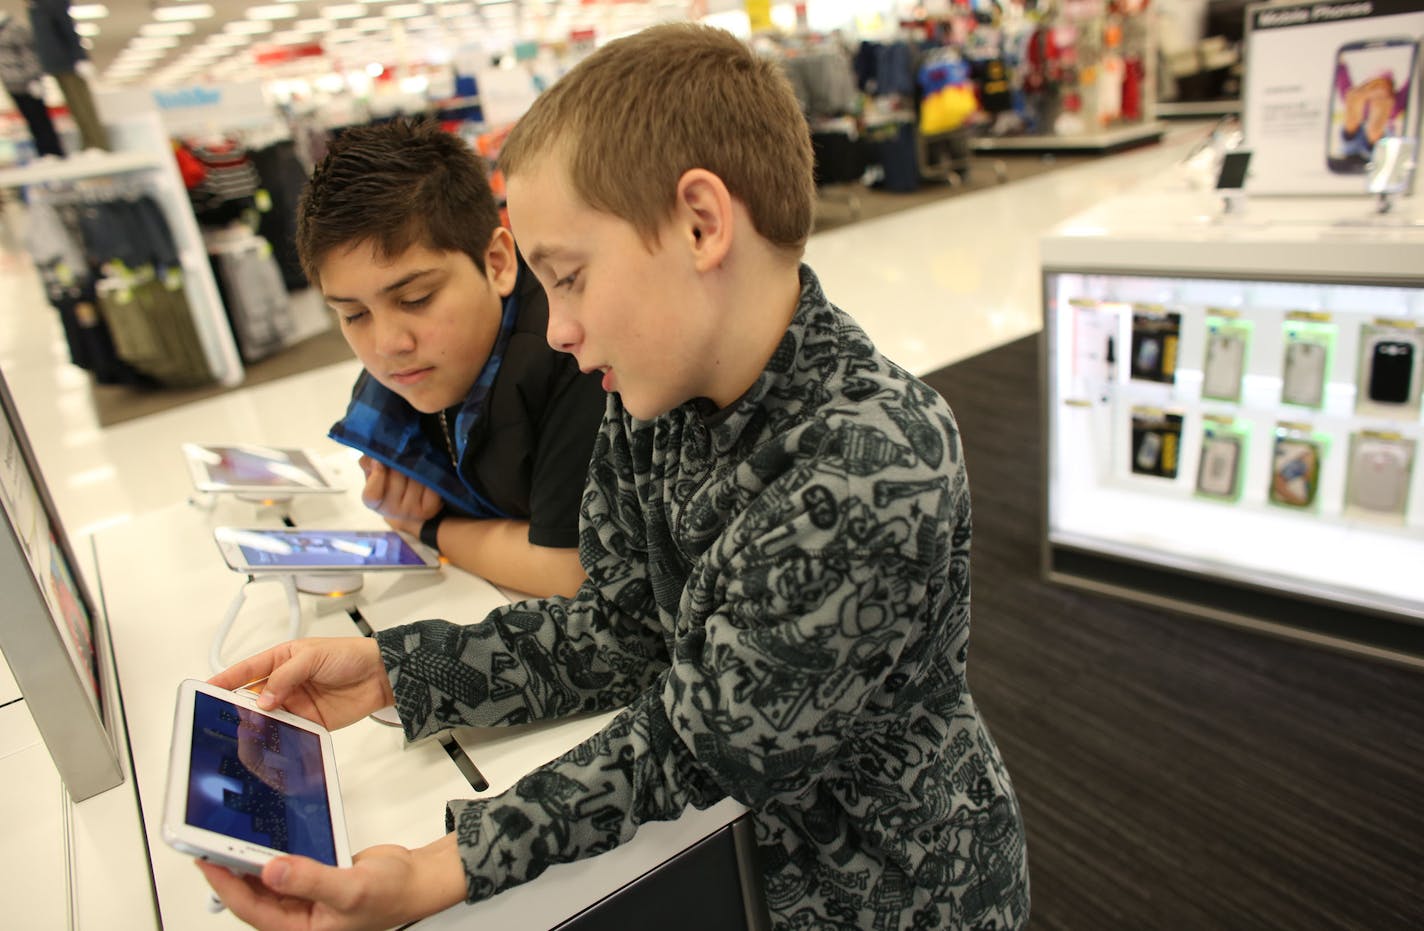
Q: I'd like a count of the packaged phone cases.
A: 8